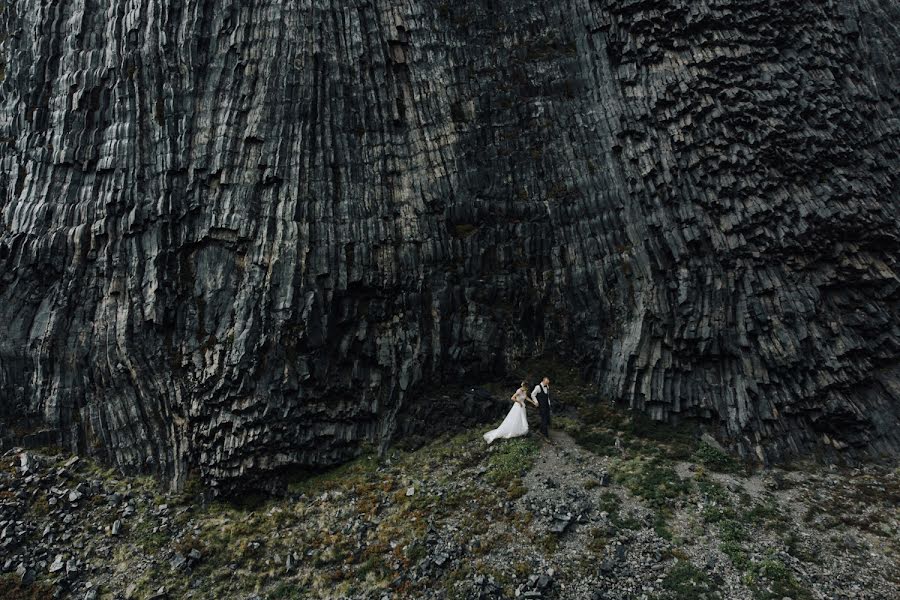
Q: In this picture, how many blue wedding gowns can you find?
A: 0